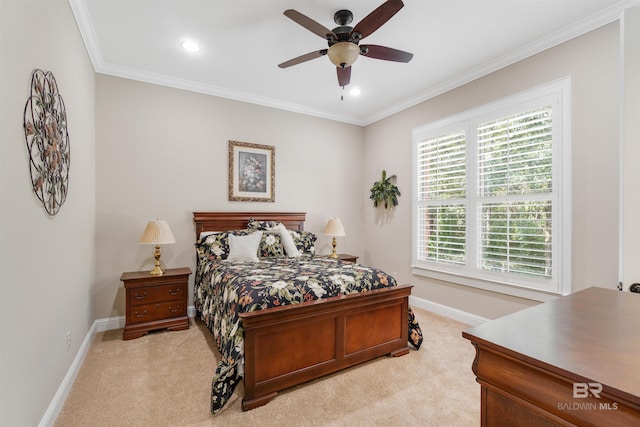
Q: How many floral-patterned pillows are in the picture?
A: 4